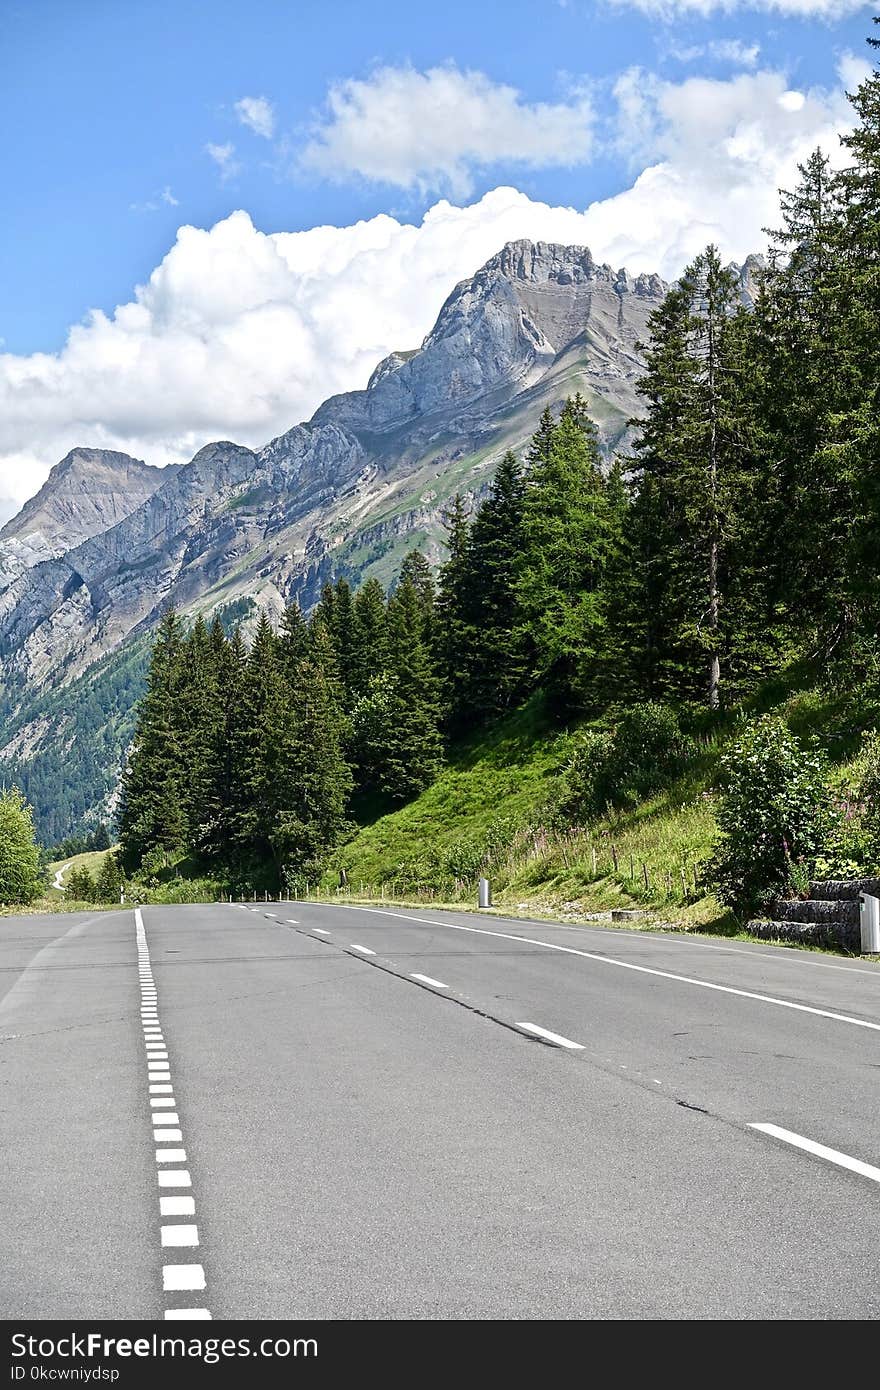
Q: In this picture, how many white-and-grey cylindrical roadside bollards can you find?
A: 2